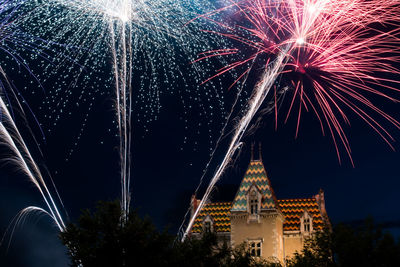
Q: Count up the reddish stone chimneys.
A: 2